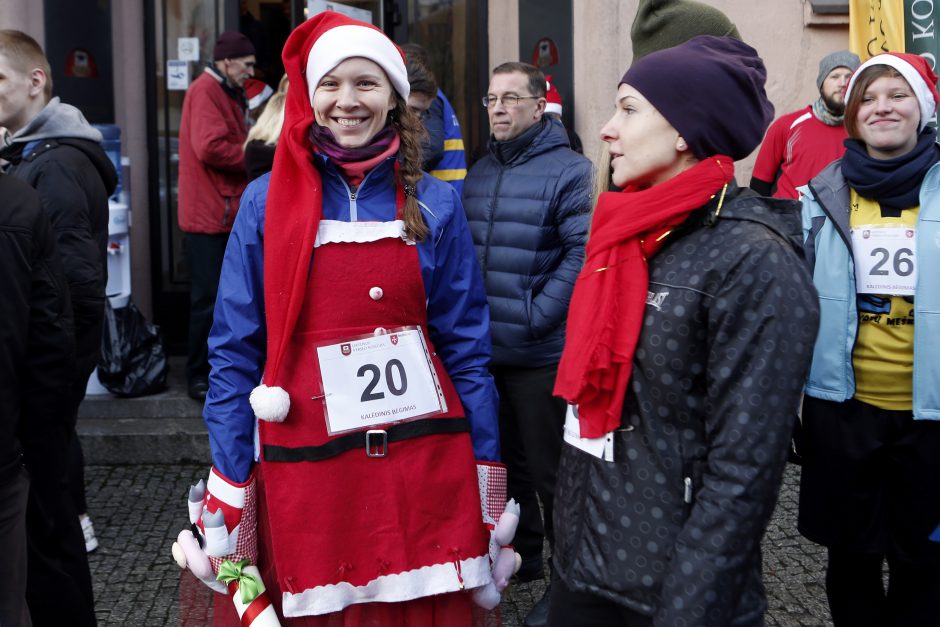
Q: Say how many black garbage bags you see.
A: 1